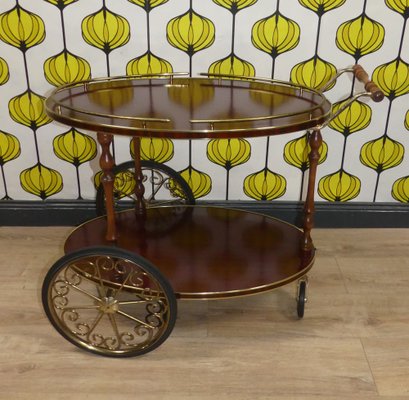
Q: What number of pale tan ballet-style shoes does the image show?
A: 0